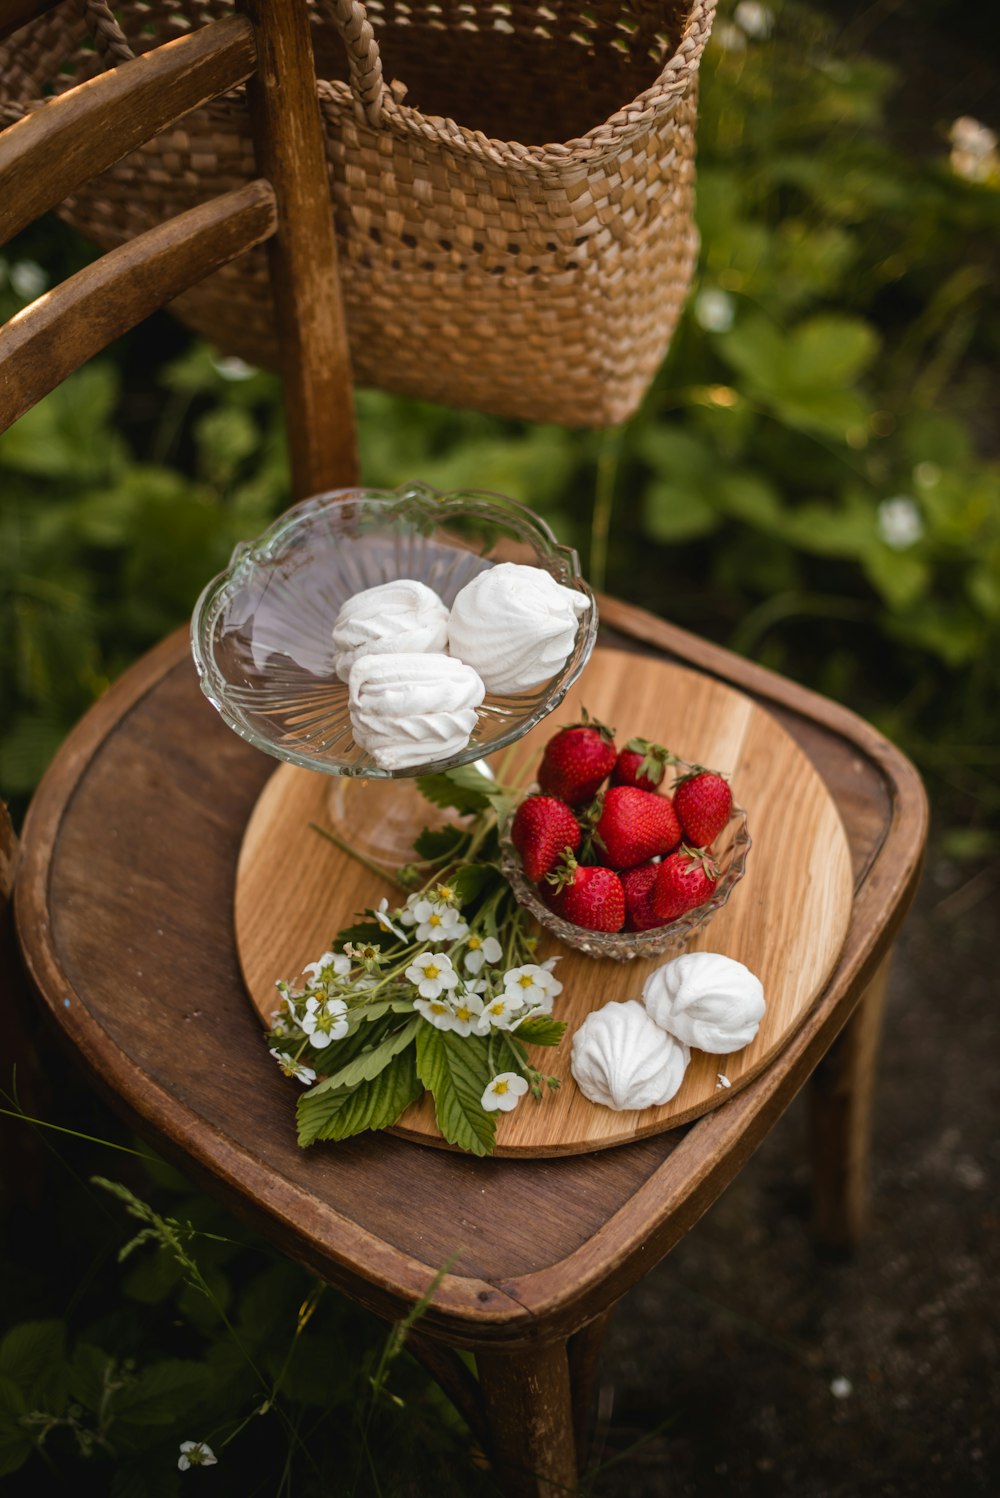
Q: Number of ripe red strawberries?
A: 8